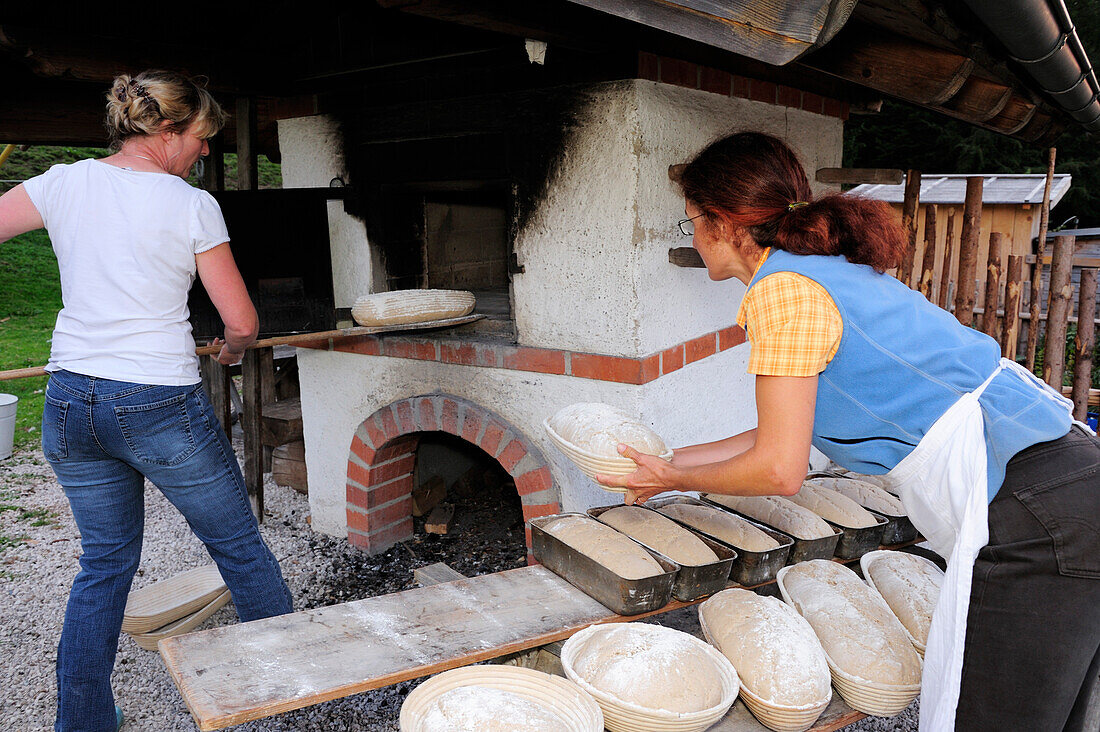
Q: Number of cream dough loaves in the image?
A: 14